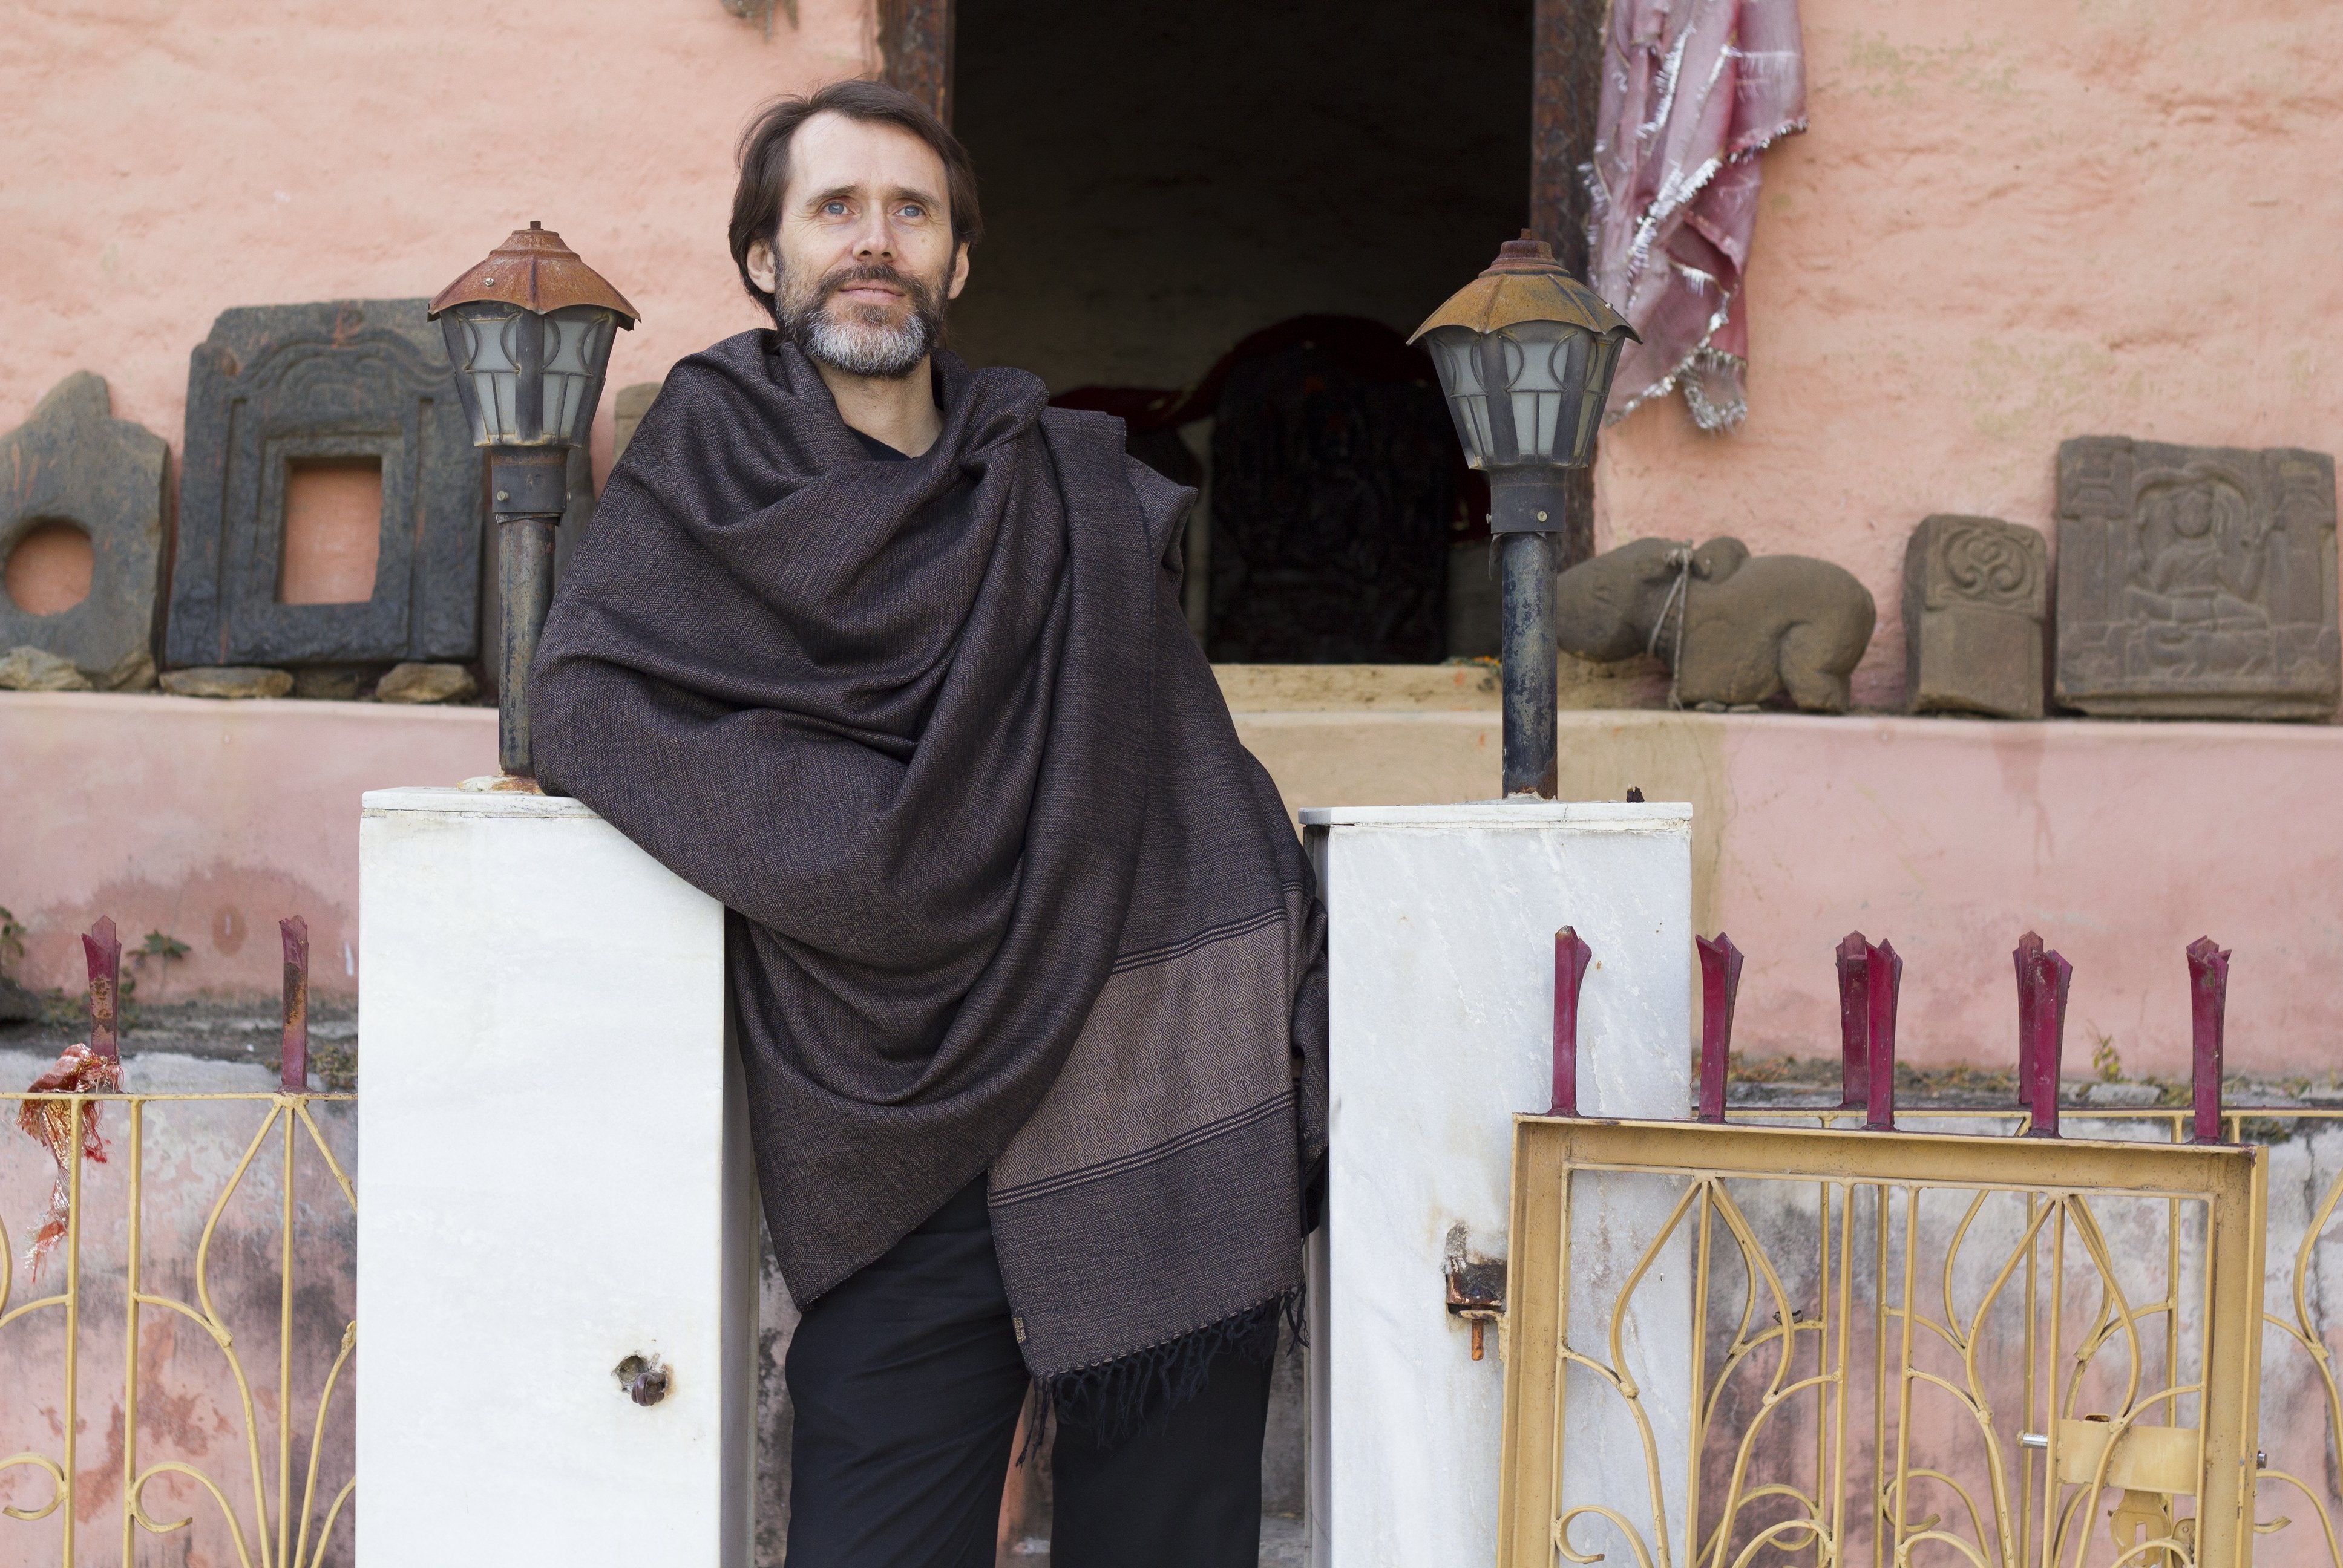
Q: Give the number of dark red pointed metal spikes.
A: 9